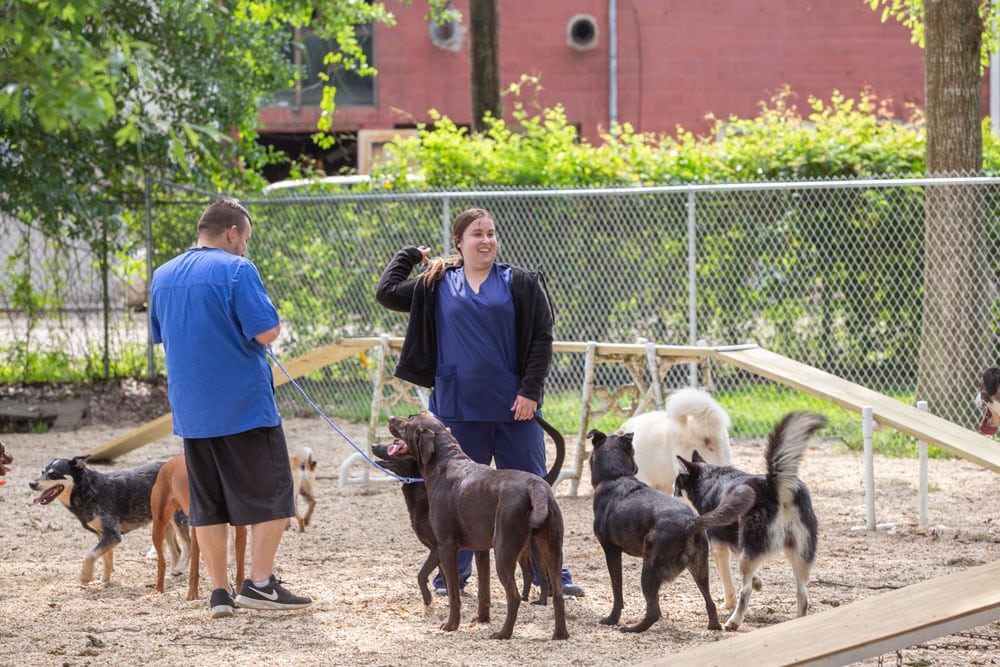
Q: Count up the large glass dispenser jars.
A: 0